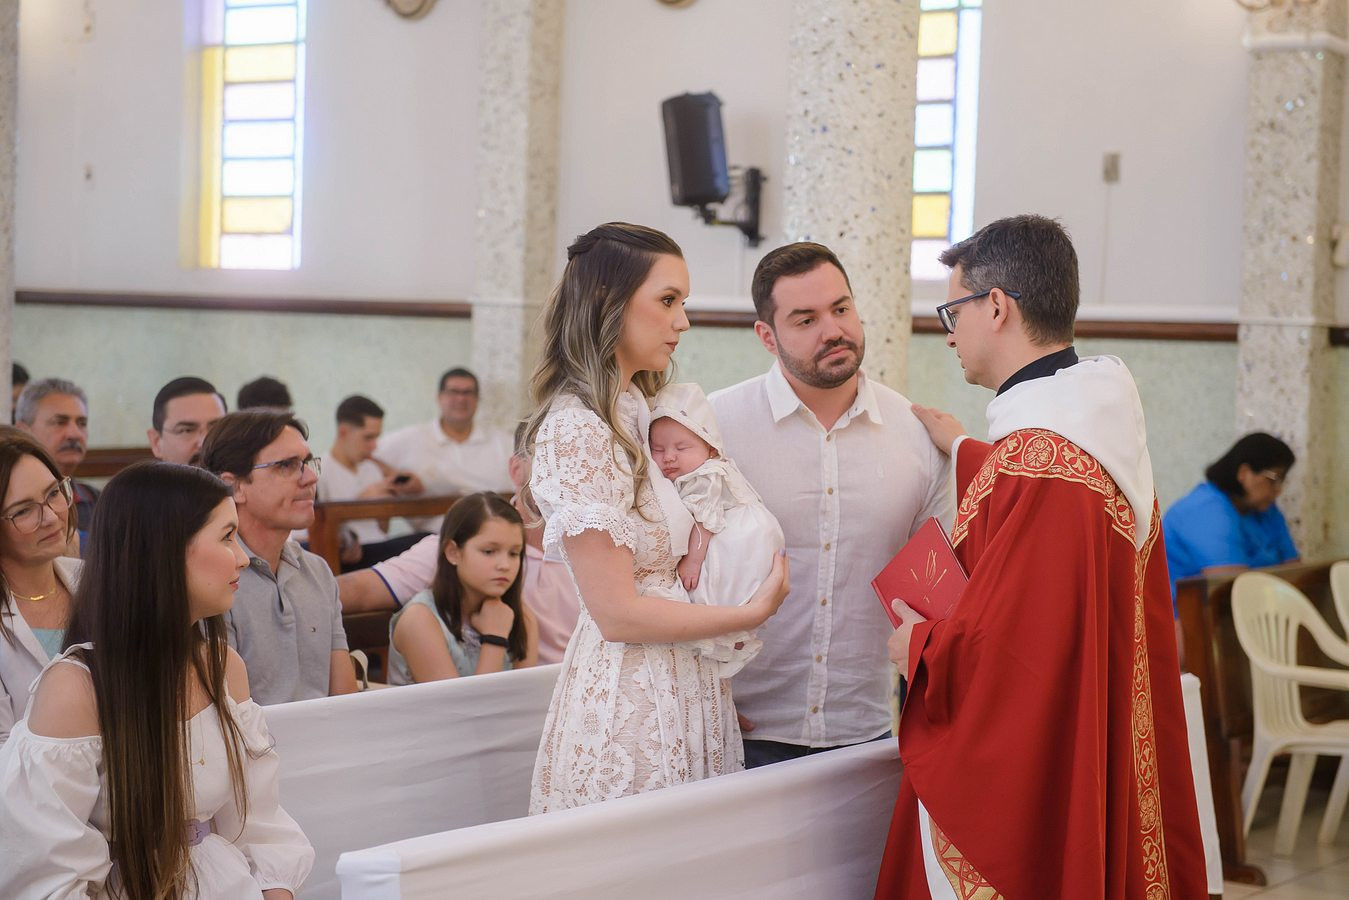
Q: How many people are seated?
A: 12